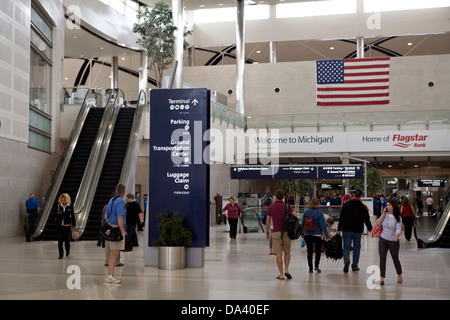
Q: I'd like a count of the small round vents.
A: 3